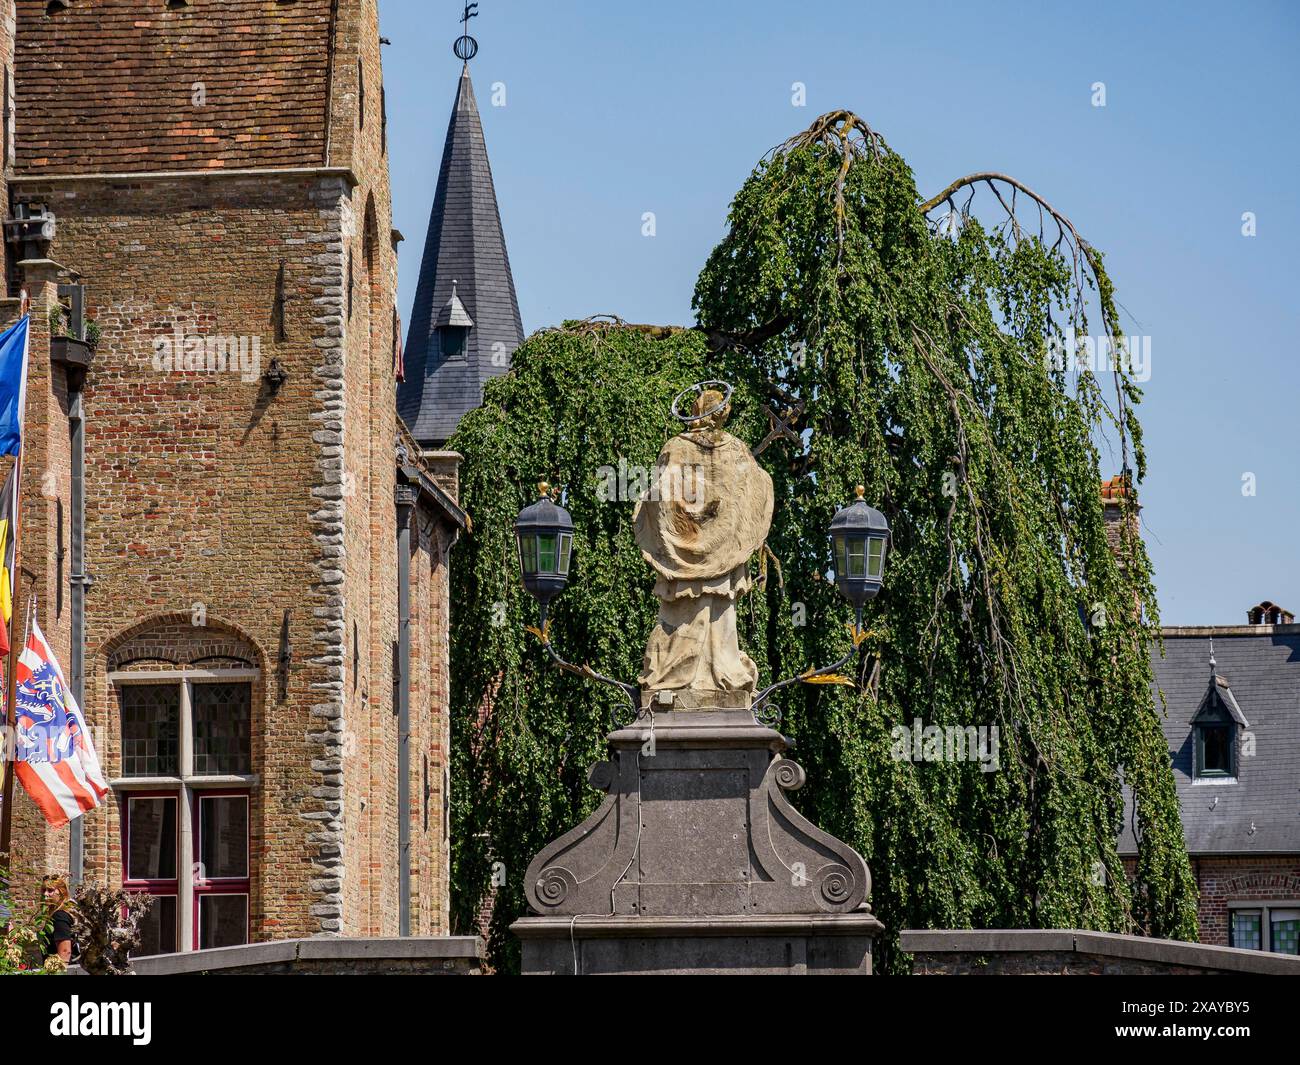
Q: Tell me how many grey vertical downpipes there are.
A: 2